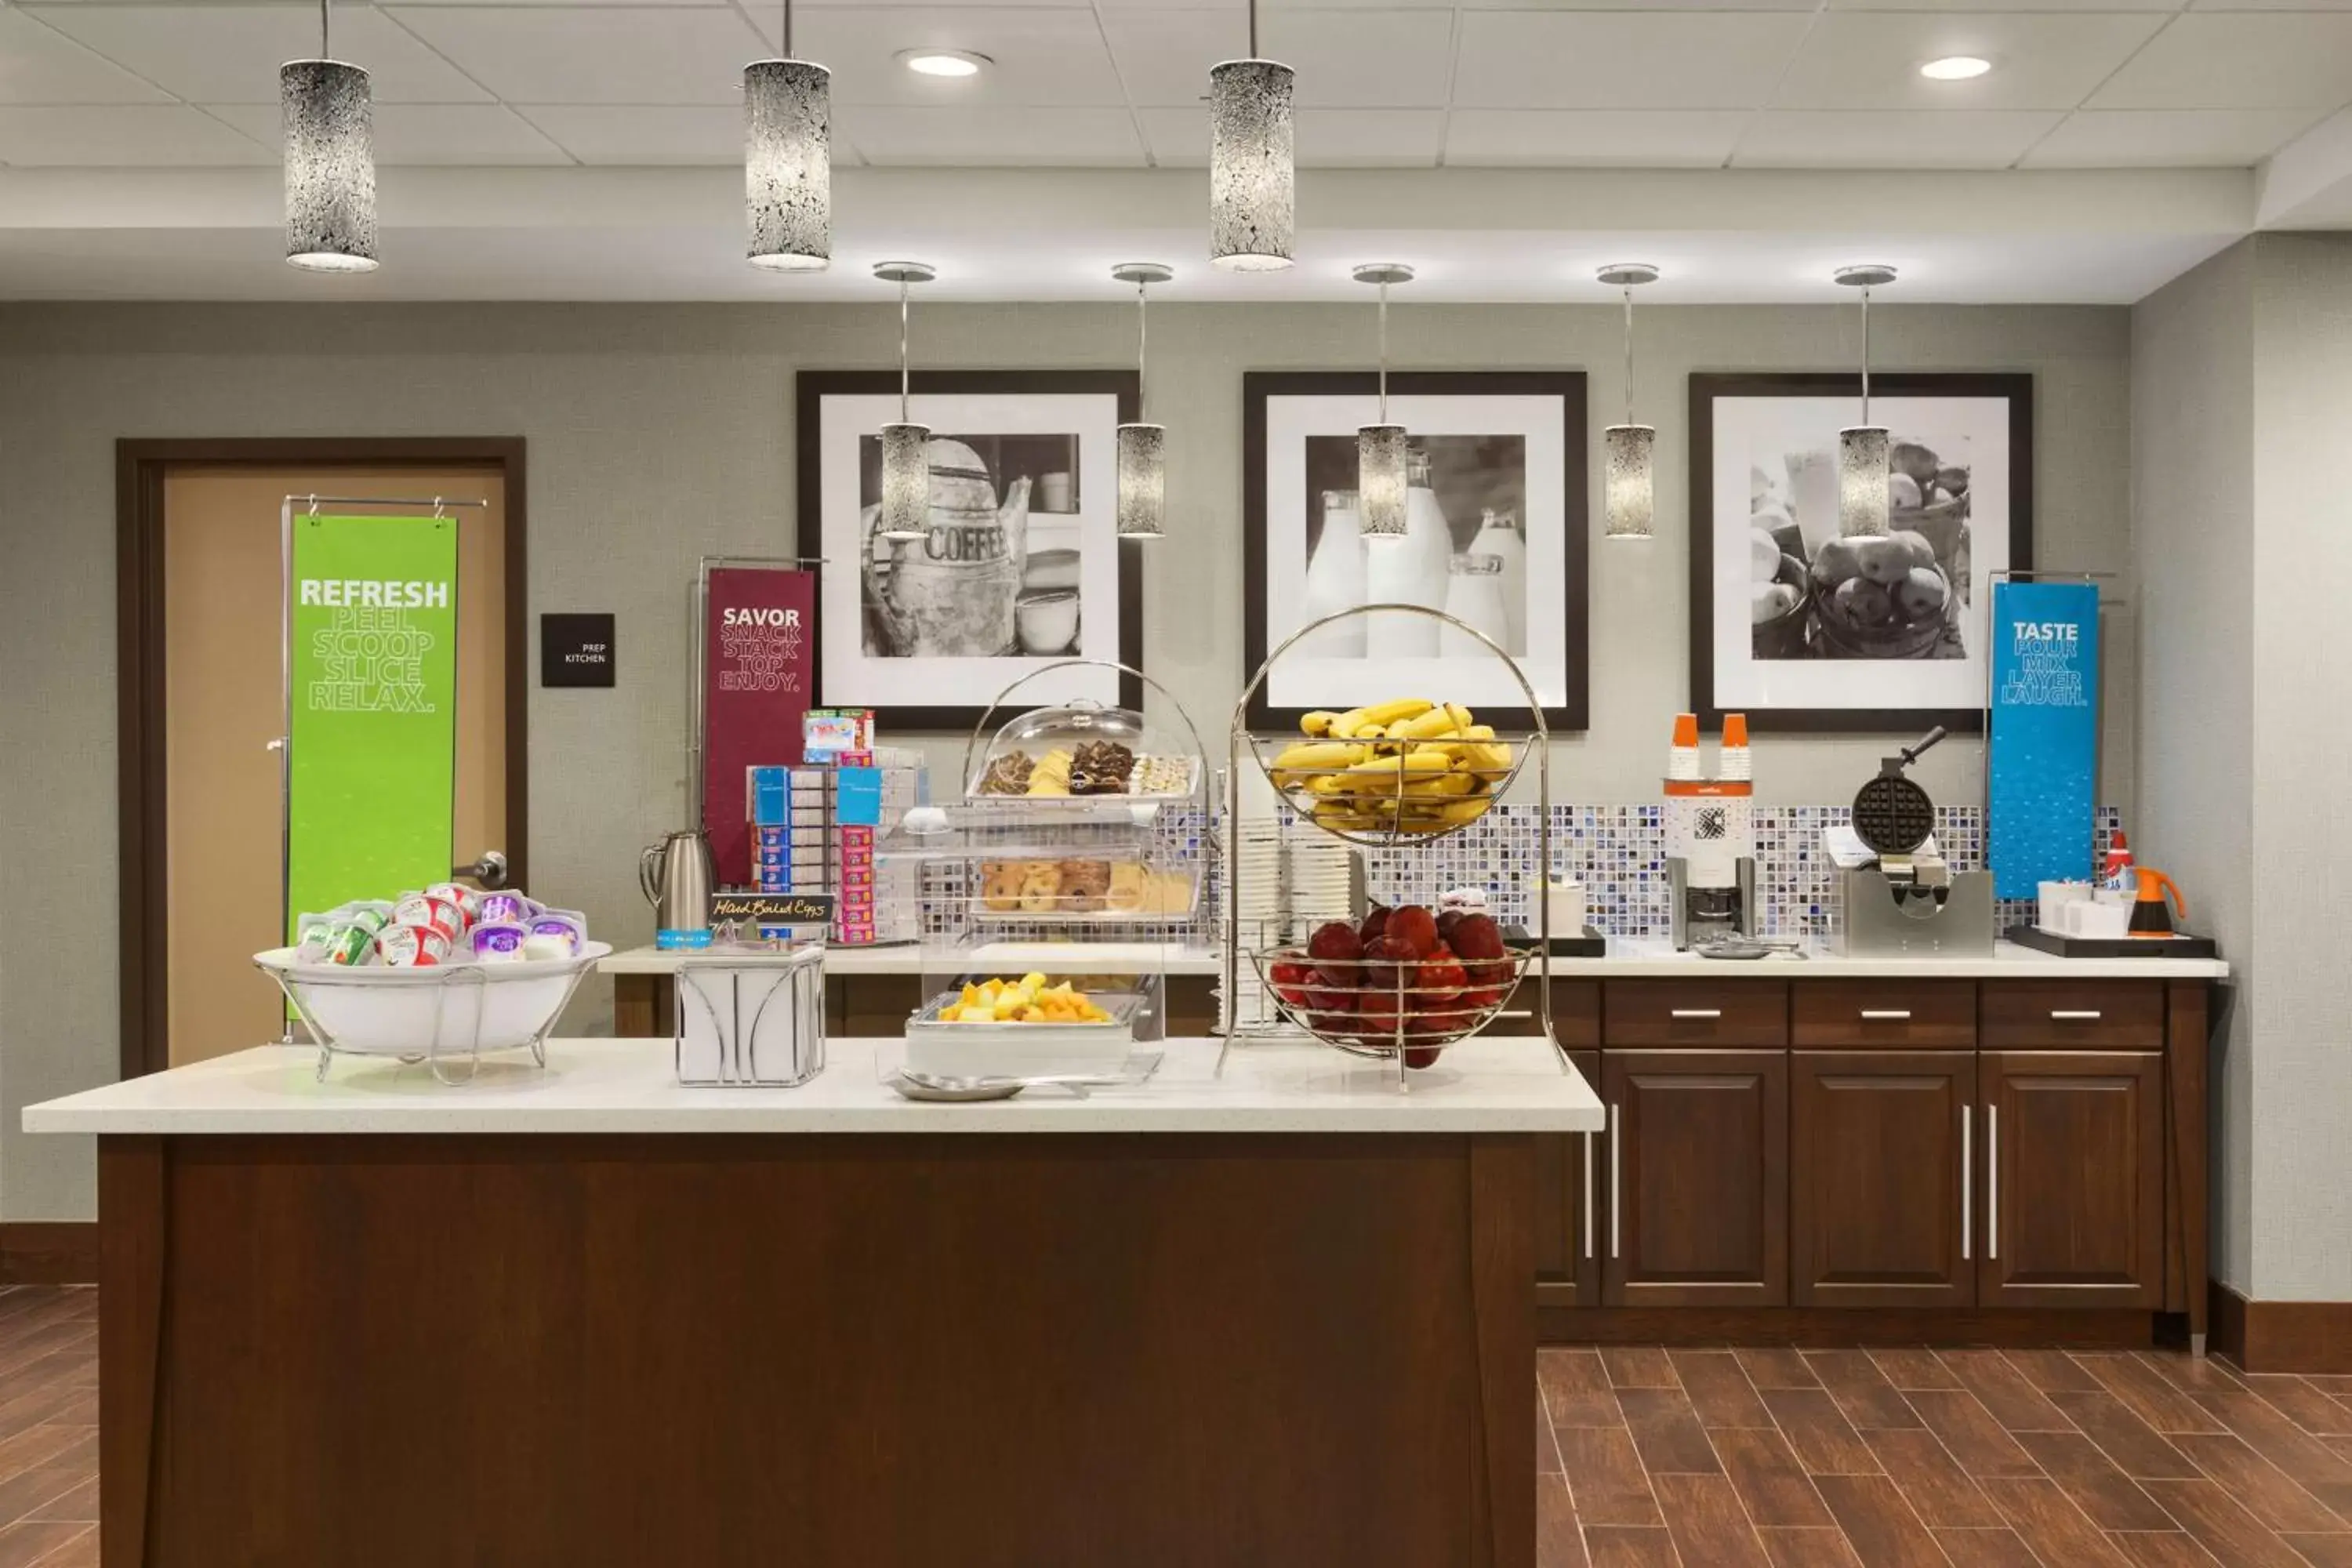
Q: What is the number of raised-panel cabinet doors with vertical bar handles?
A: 4